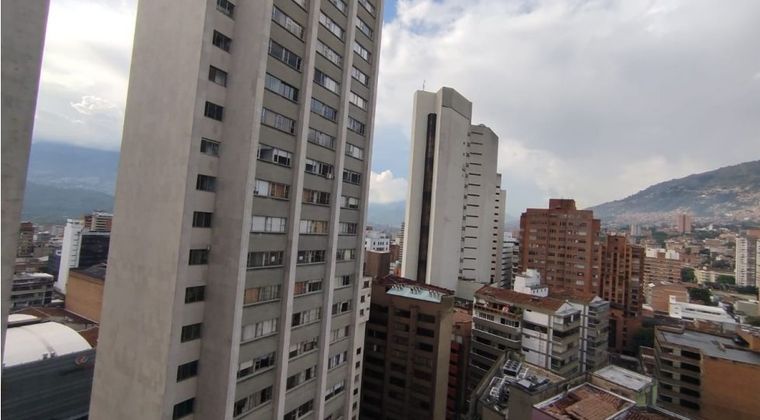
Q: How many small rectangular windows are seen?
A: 12